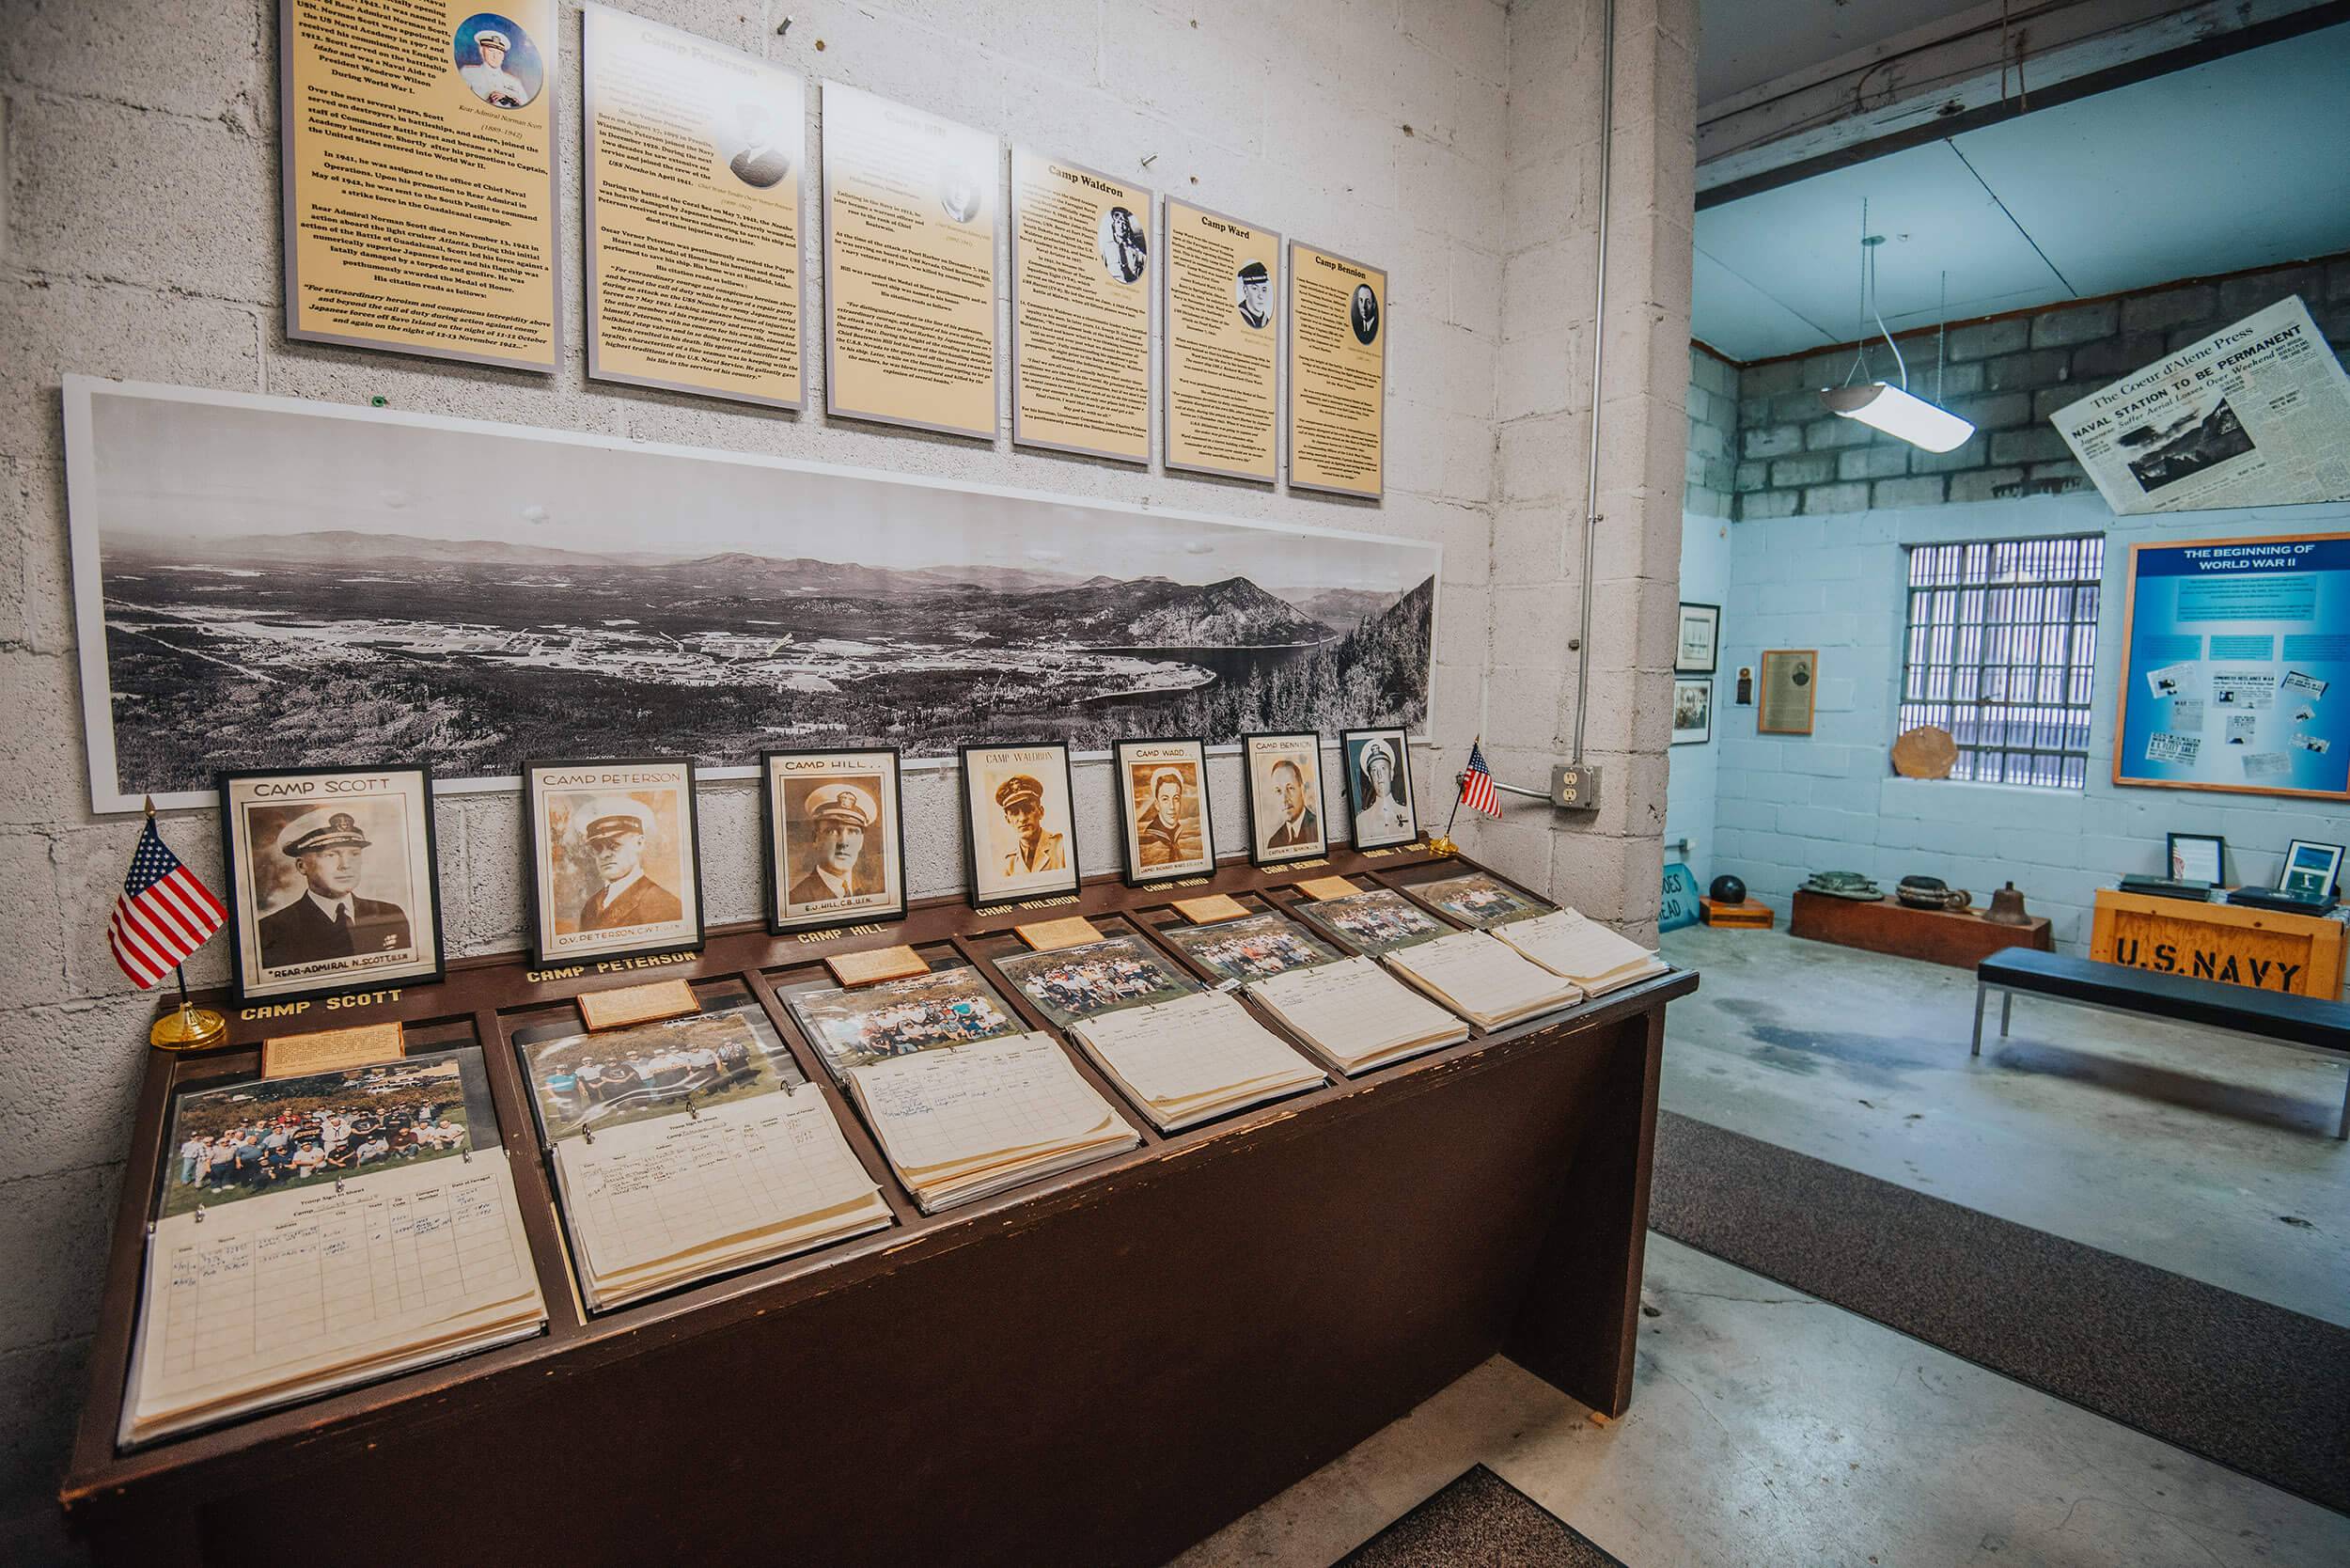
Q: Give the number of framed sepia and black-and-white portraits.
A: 7